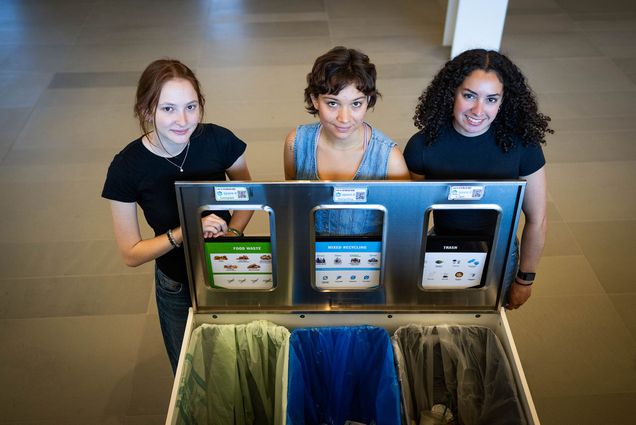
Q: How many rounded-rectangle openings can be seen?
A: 3